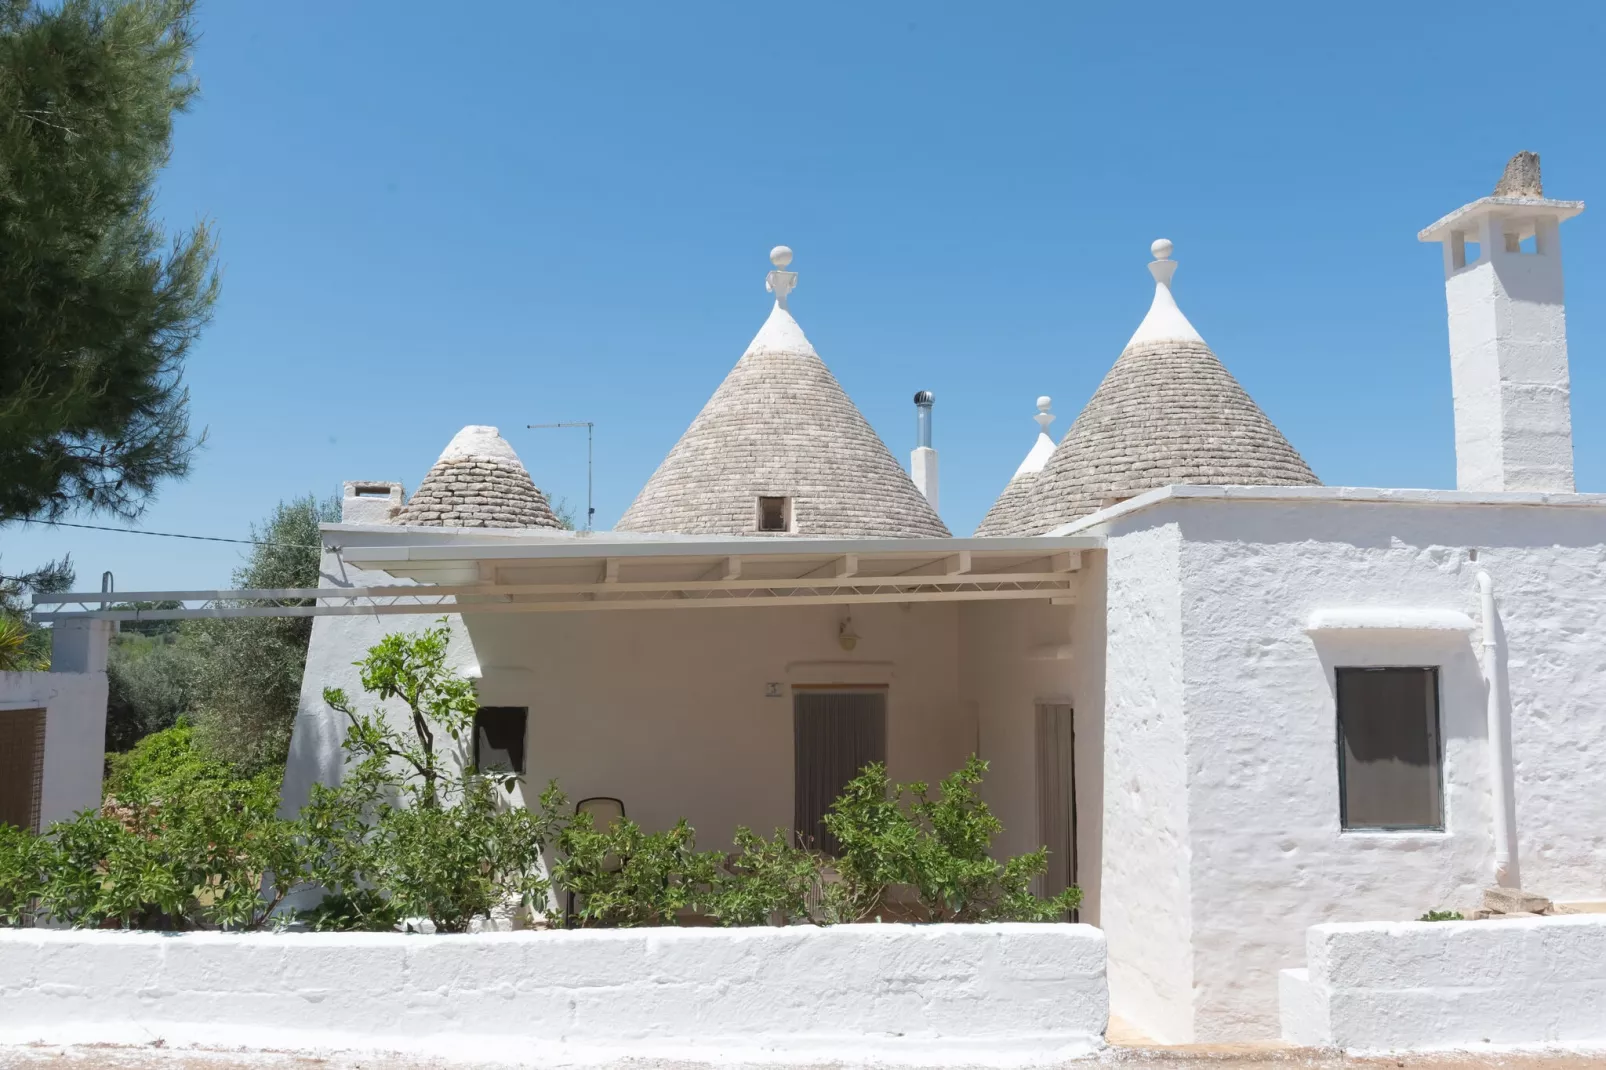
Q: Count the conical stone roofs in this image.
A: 4